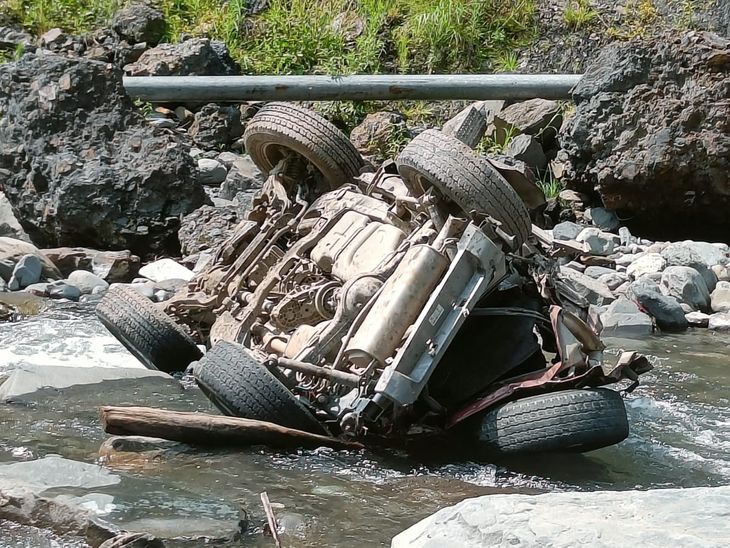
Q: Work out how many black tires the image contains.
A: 5